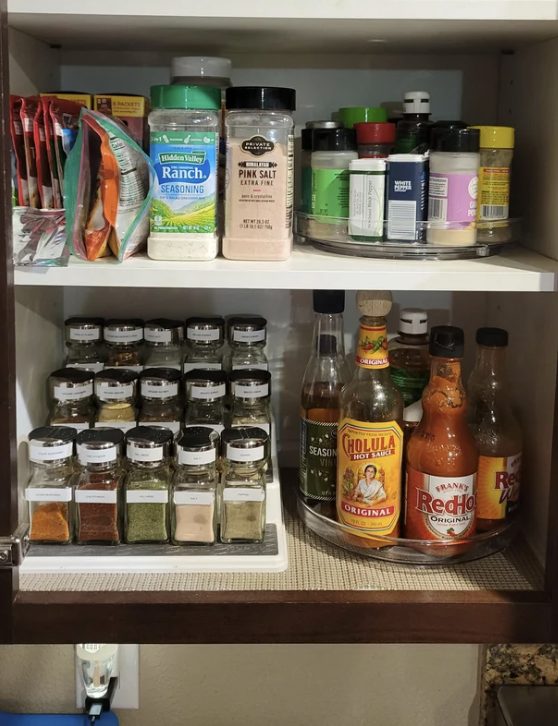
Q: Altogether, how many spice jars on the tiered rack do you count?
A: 15